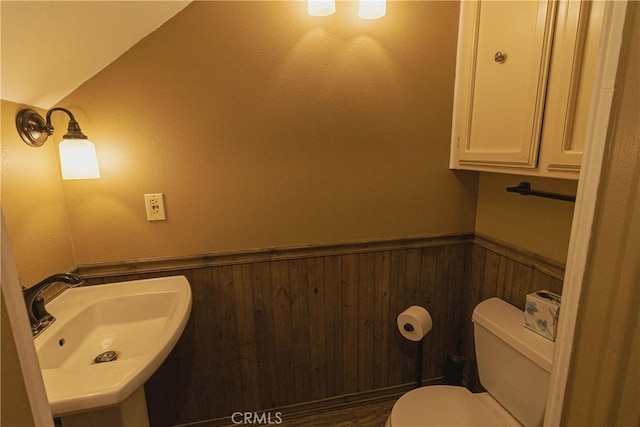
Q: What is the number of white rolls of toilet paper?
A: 1